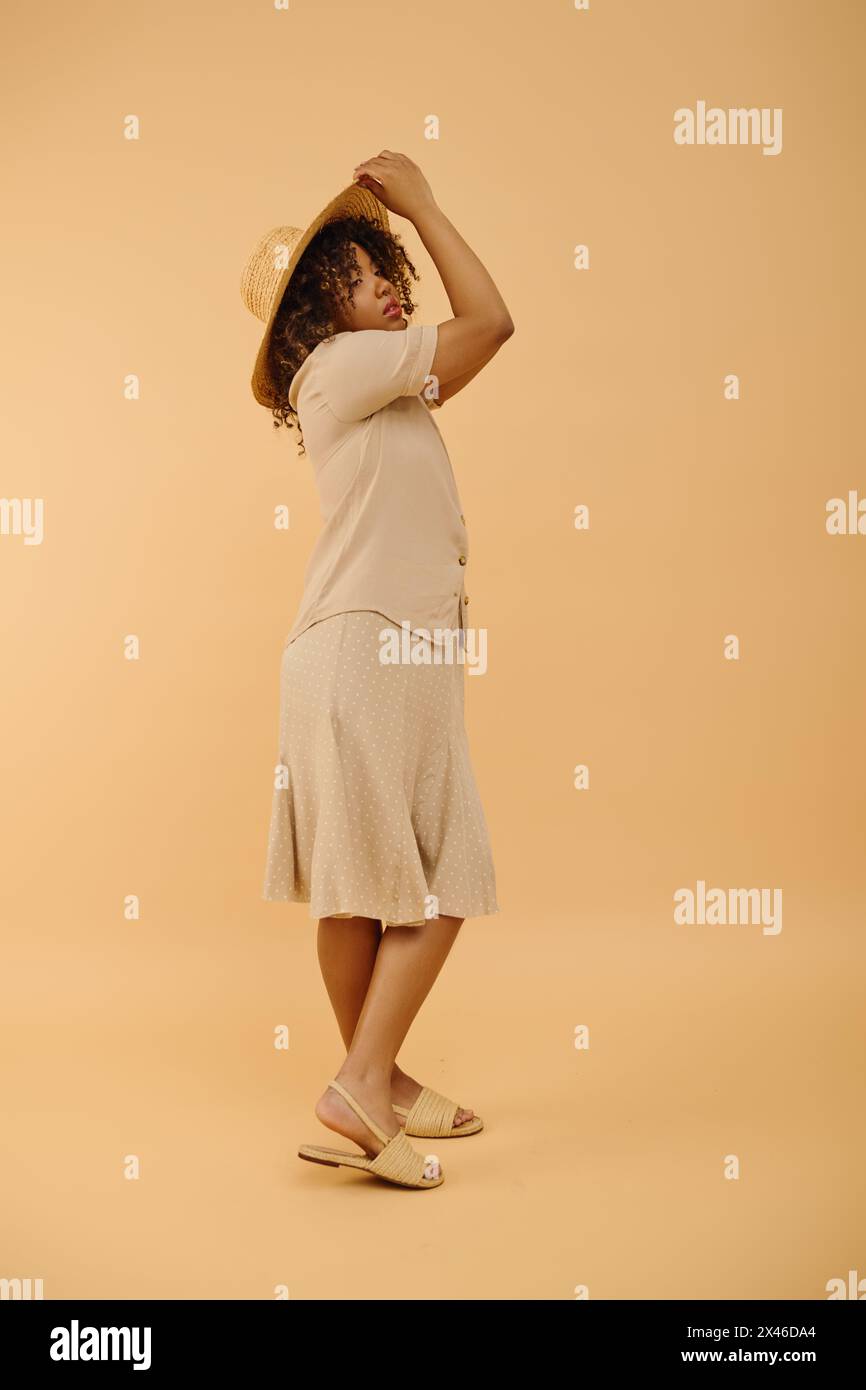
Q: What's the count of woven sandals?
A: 2